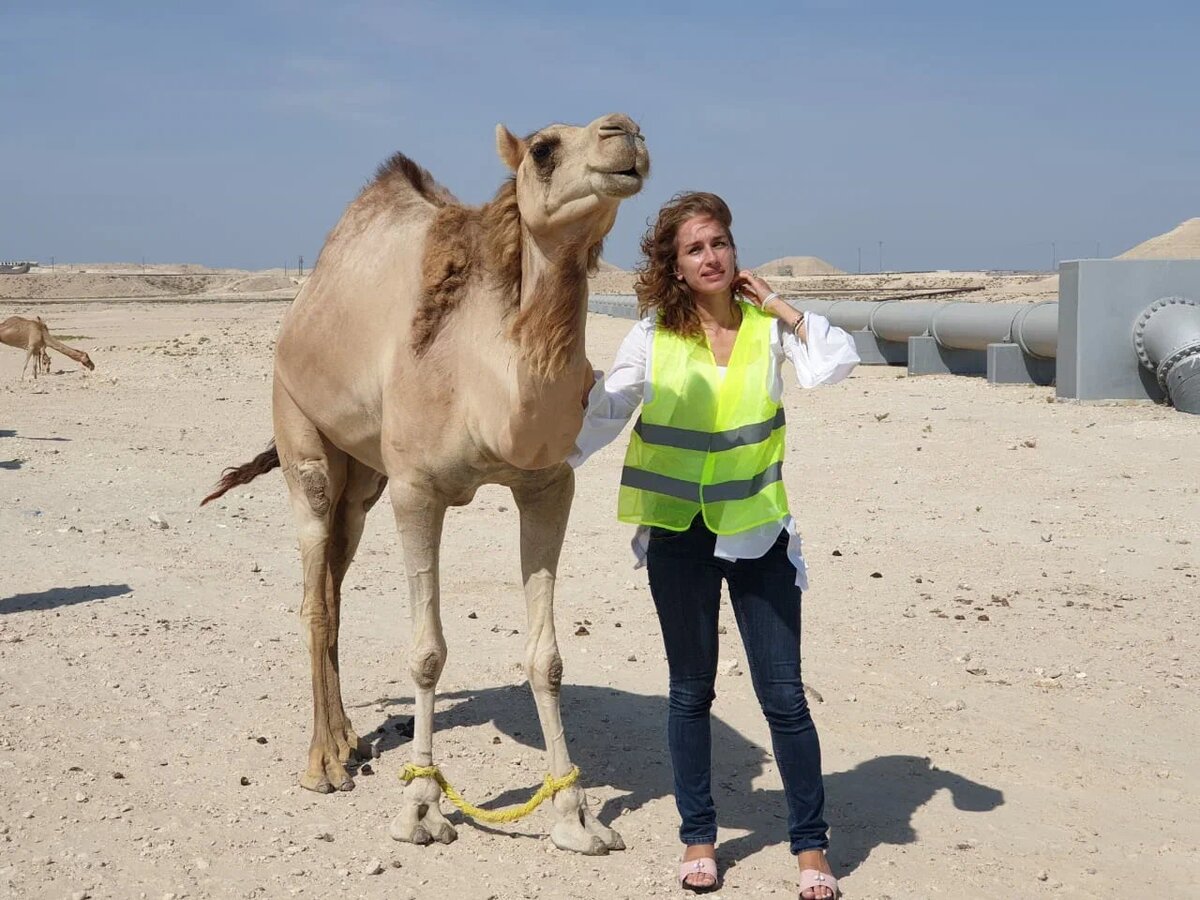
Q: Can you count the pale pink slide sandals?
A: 2